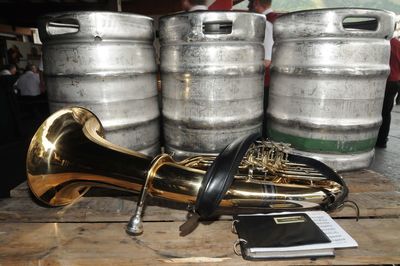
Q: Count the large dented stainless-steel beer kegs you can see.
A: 3